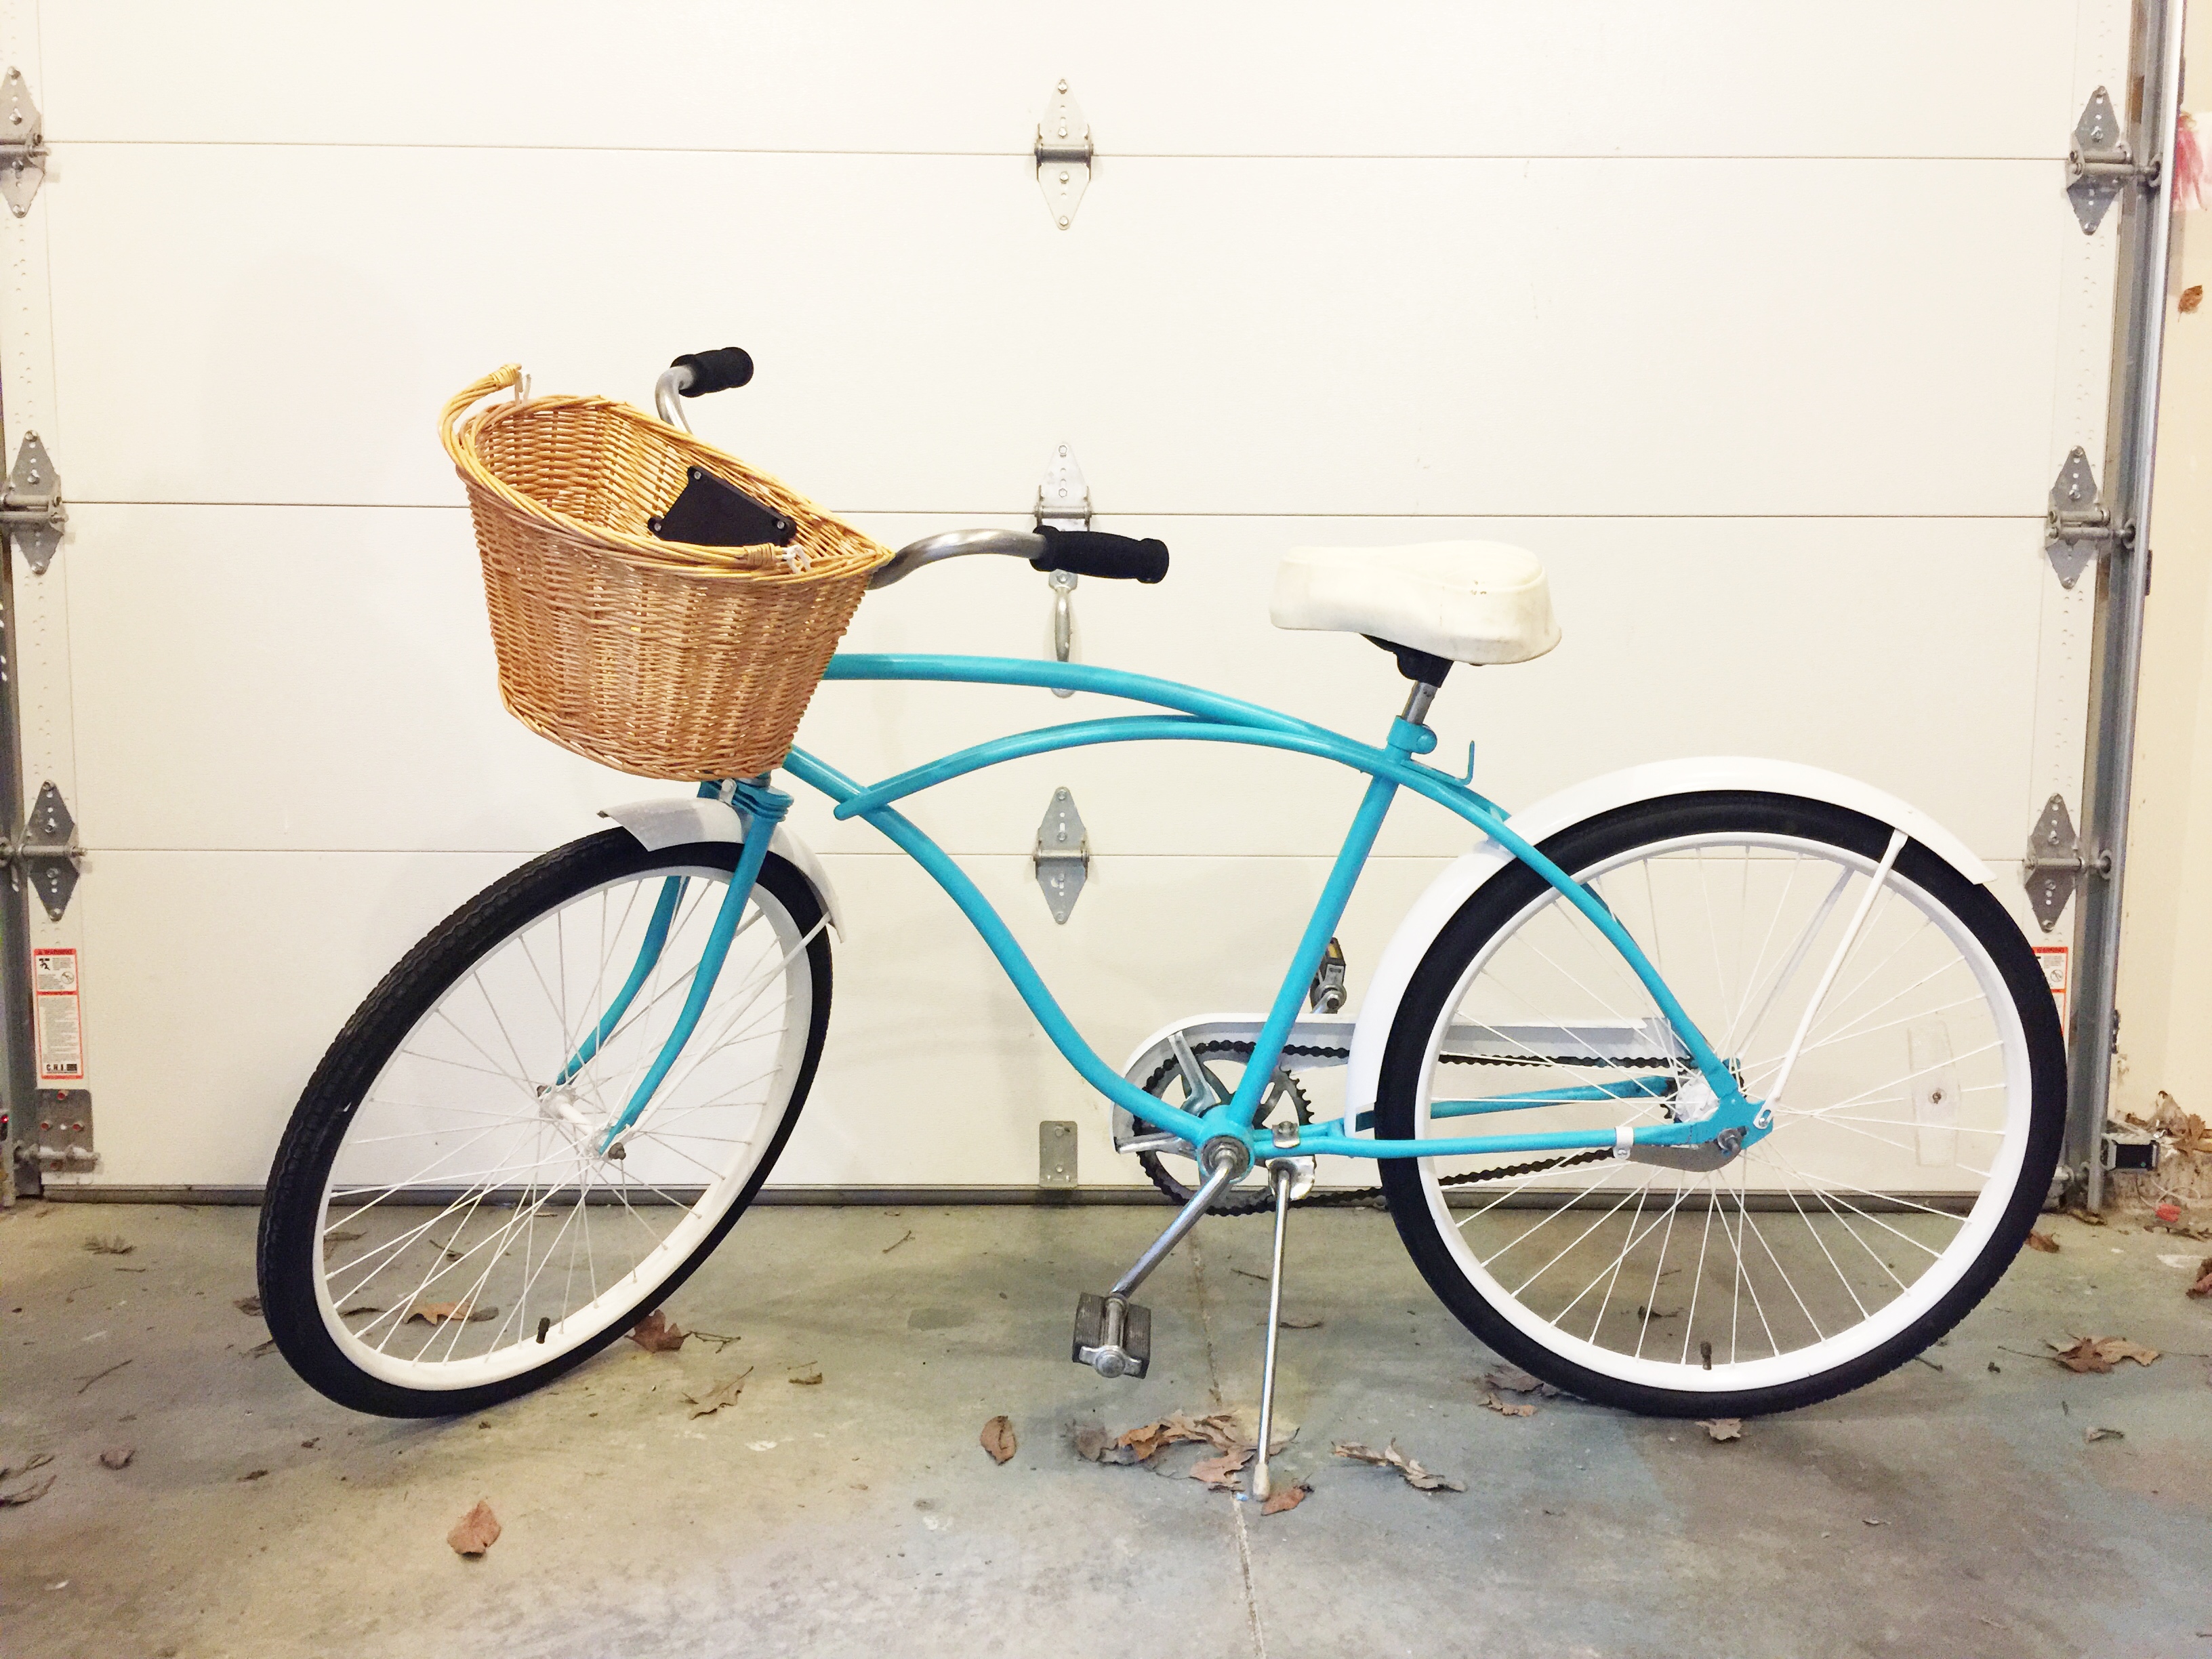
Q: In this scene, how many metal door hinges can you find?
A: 9